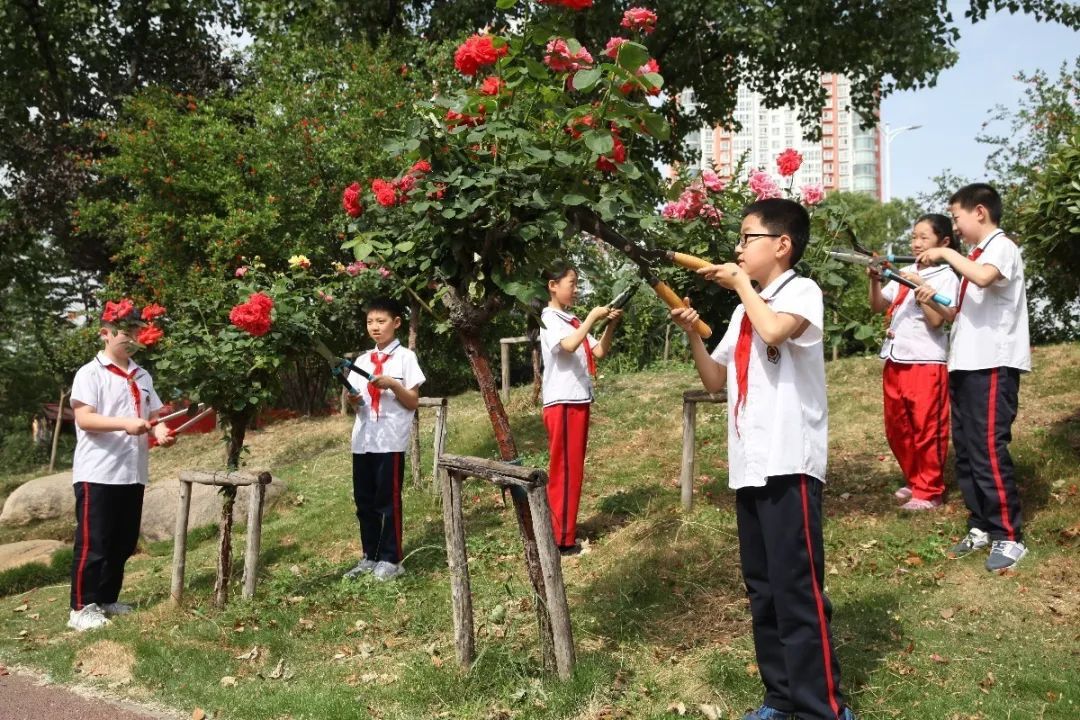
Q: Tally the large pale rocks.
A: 3